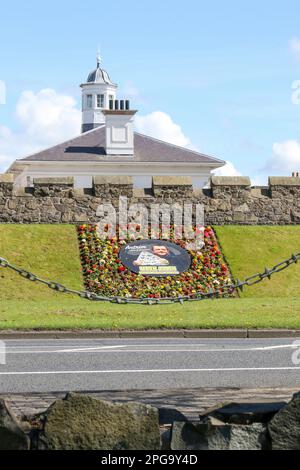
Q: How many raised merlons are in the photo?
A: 6